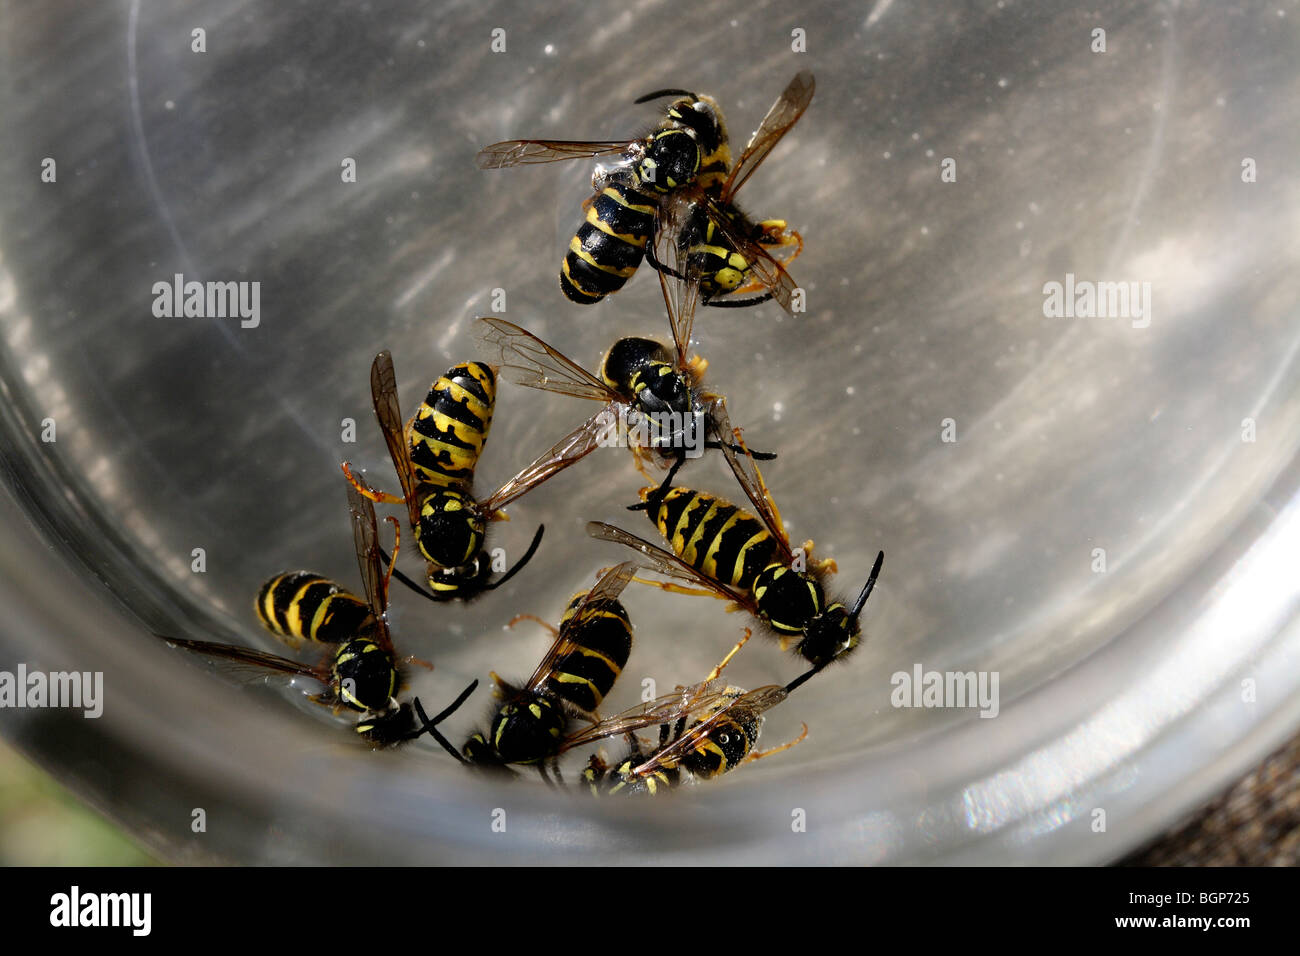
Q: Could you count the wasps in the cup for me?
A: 8